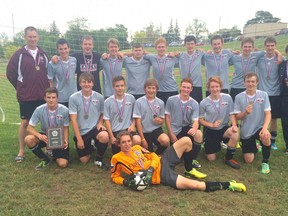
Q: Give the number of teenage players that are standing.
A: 9